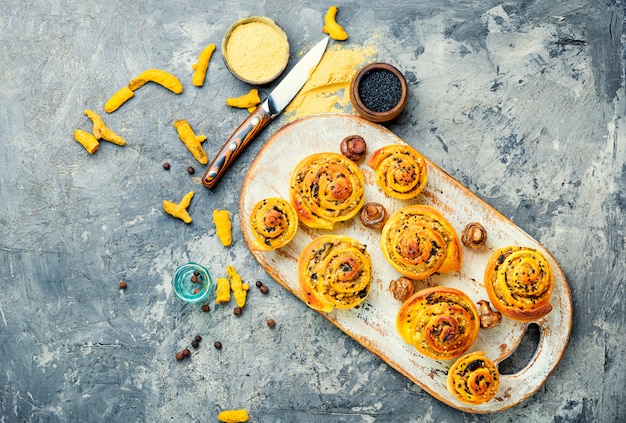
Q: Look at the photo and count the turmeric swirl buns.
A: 8